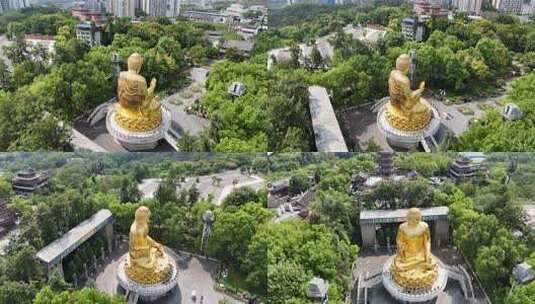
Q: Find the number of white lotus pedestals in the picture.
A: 4